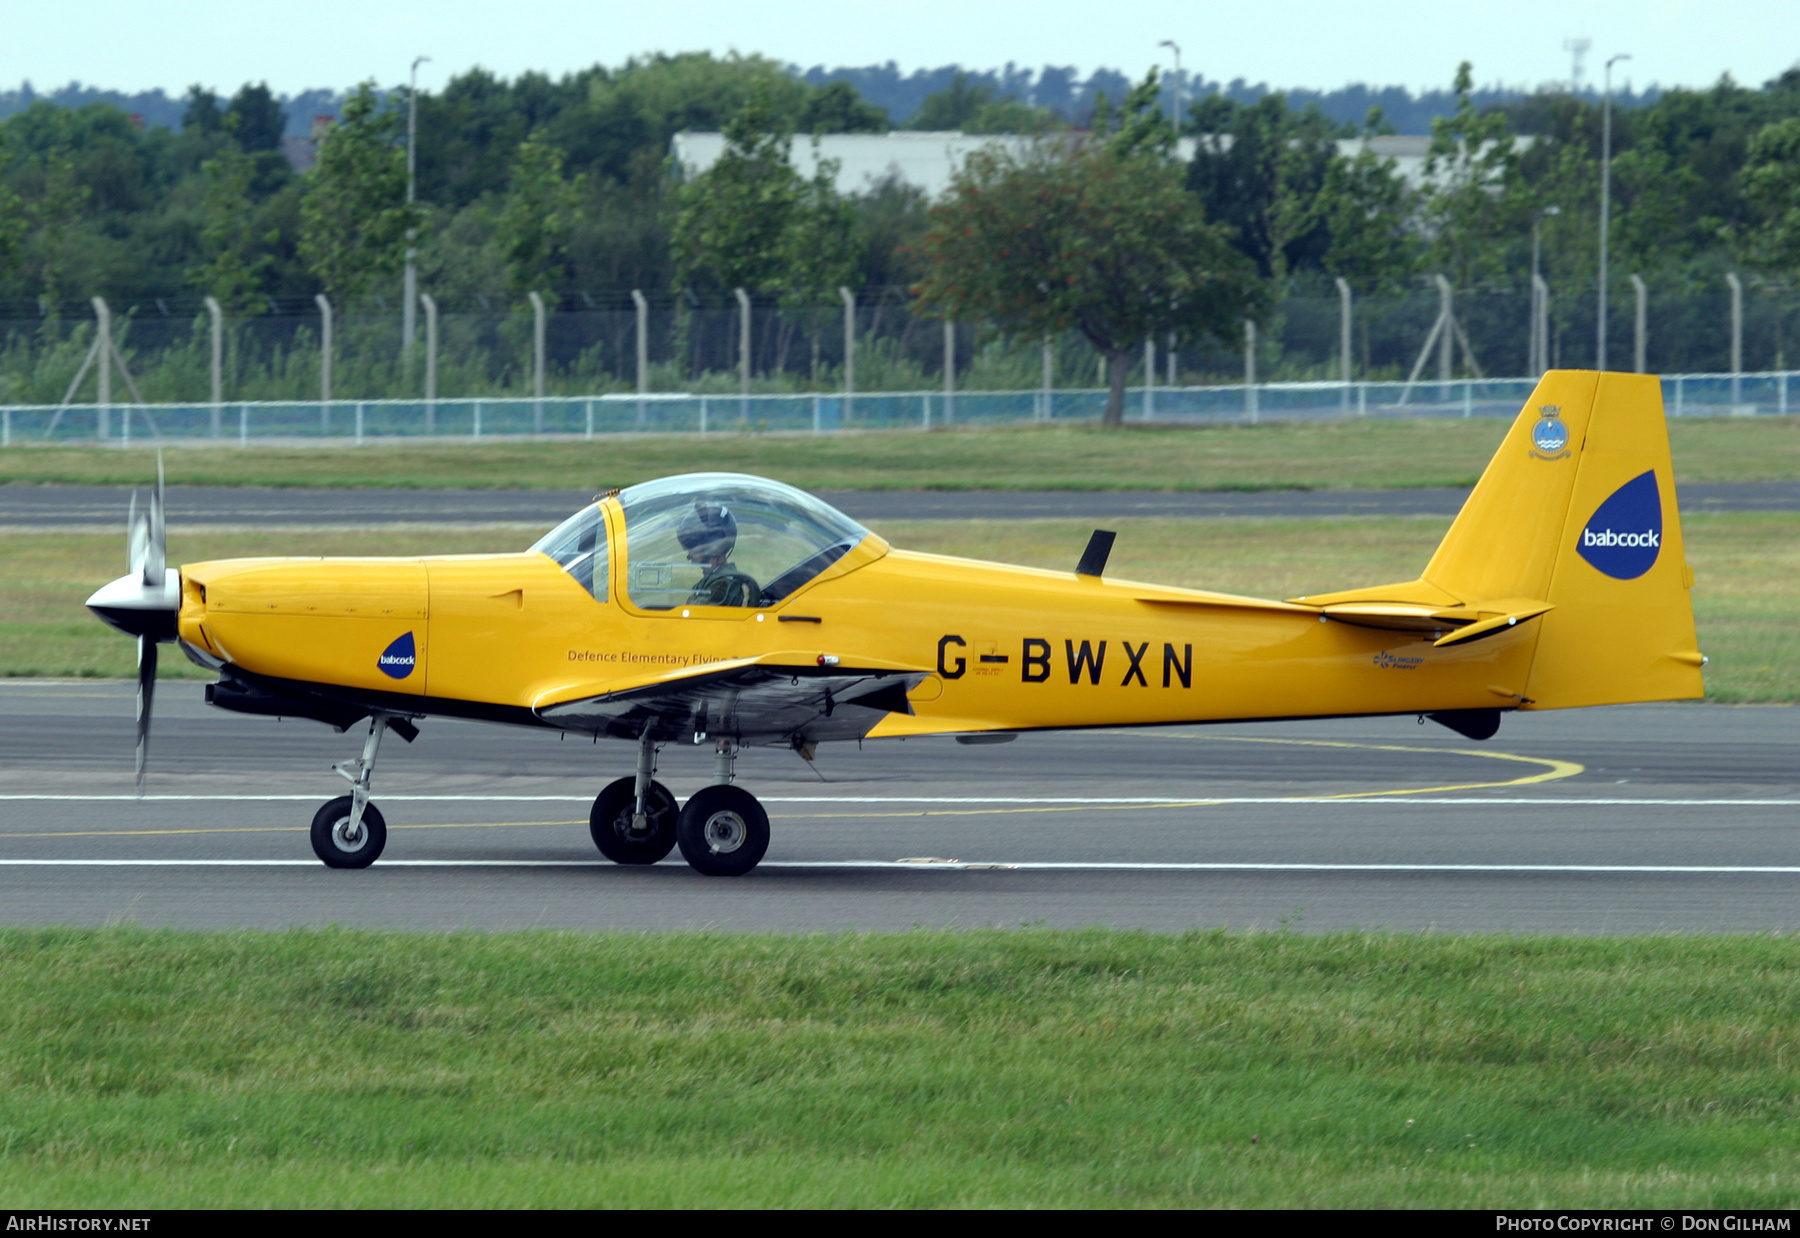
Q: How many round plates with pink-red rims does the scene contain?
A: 0